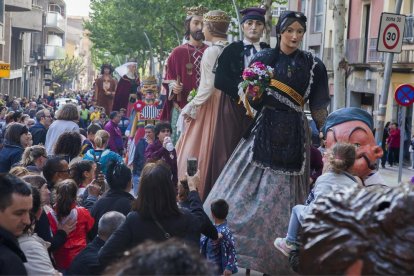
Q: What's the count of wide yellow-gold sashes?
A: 1